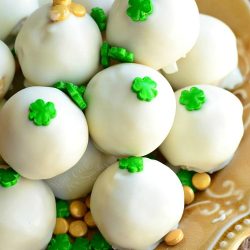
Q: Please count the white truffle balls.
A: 12